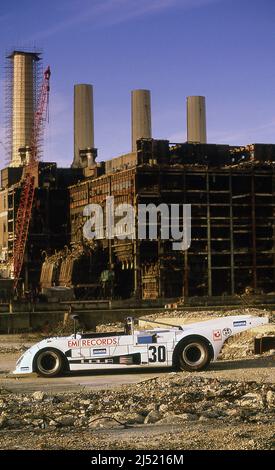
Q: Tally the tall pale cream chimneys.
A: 4